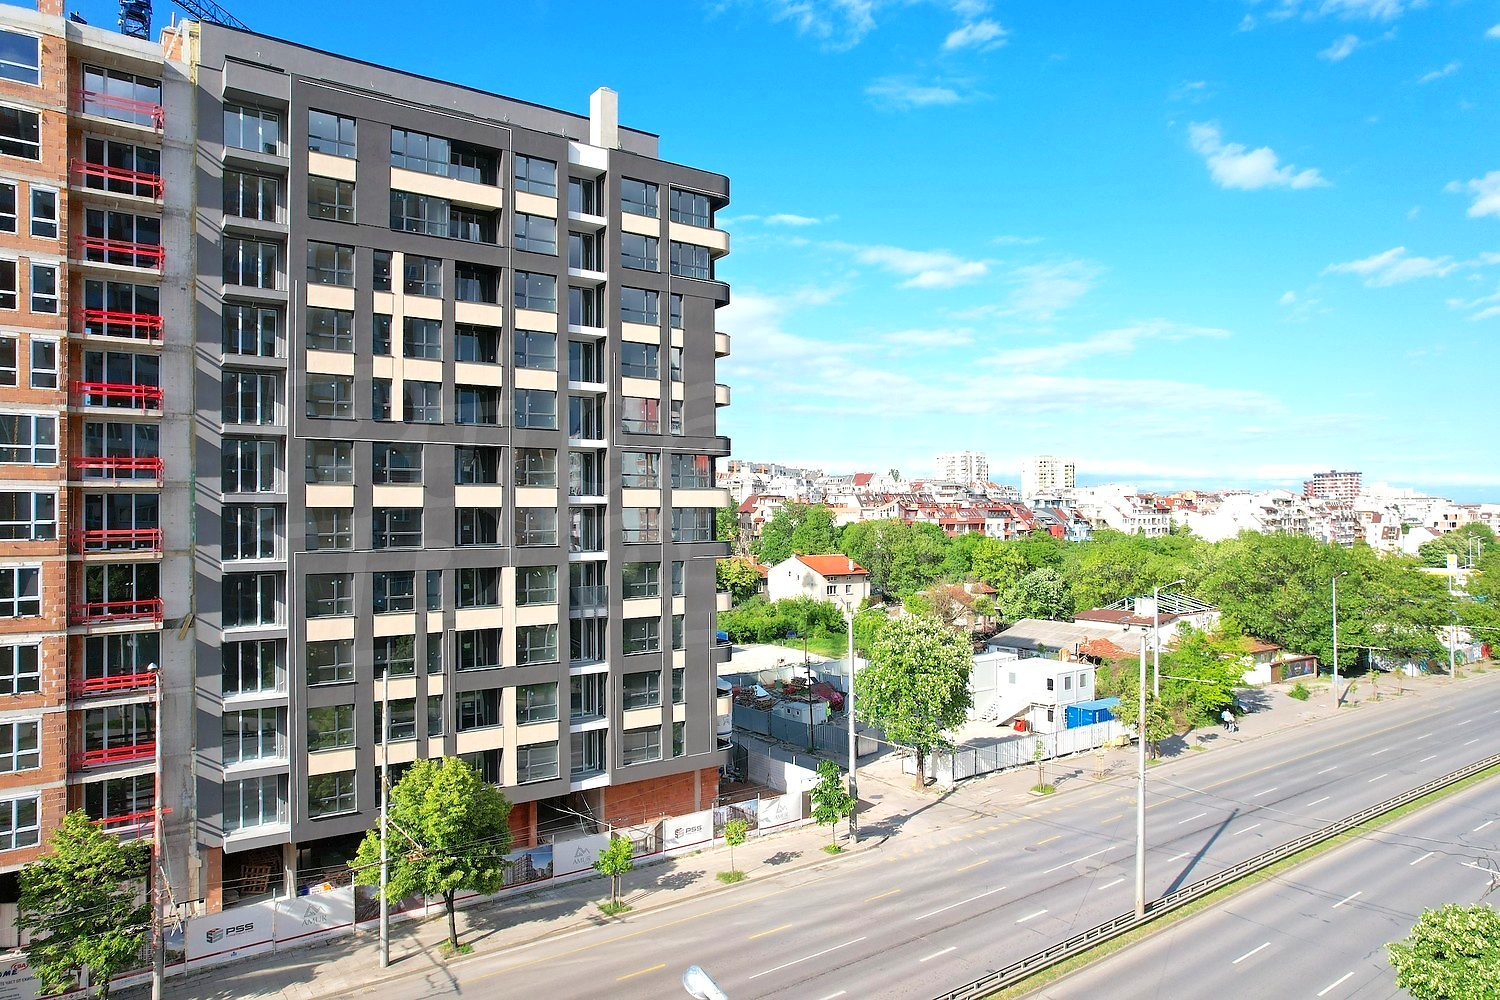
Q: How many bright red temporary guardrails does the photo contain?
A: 11